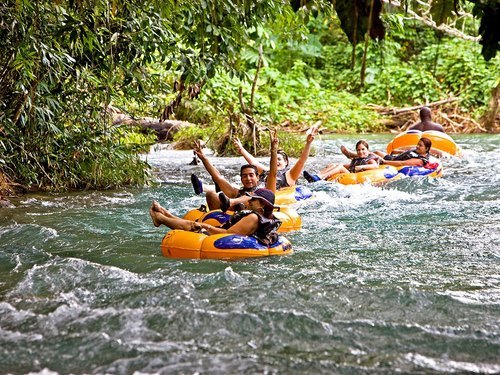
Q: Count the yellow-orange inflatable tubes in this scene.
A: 6